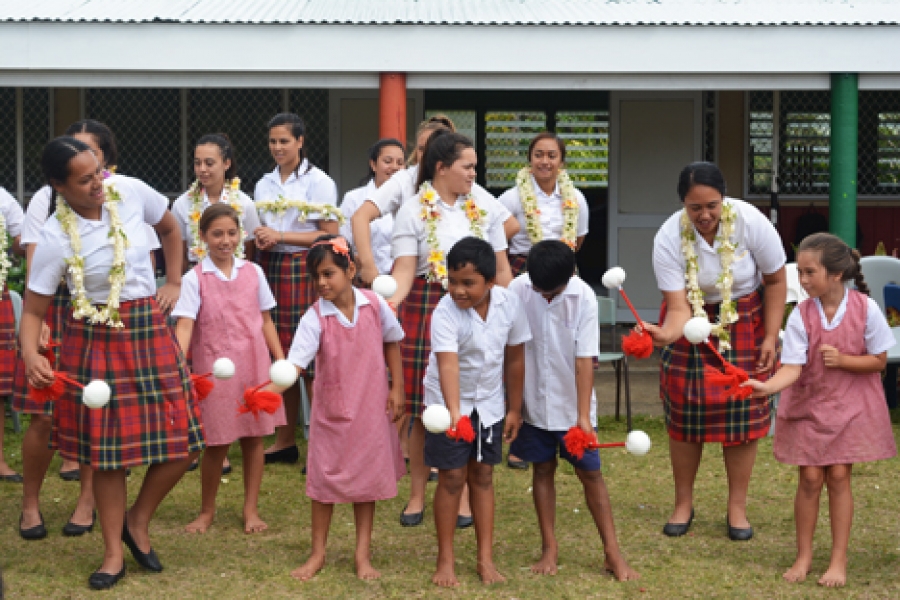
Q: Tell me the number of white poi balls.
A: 8